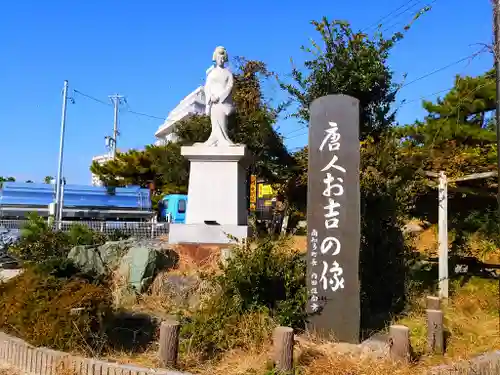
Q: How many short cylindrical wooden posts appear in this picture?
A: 5